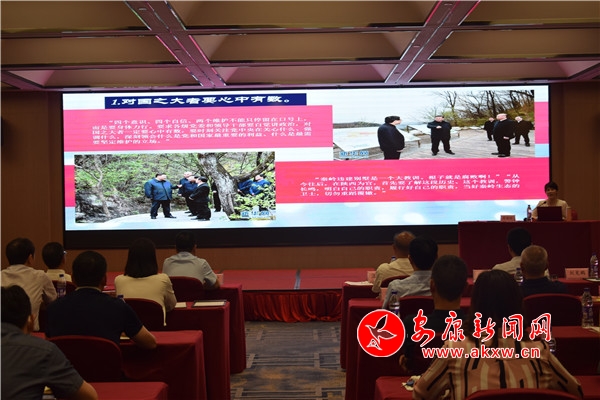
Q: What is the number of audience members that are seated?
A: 12